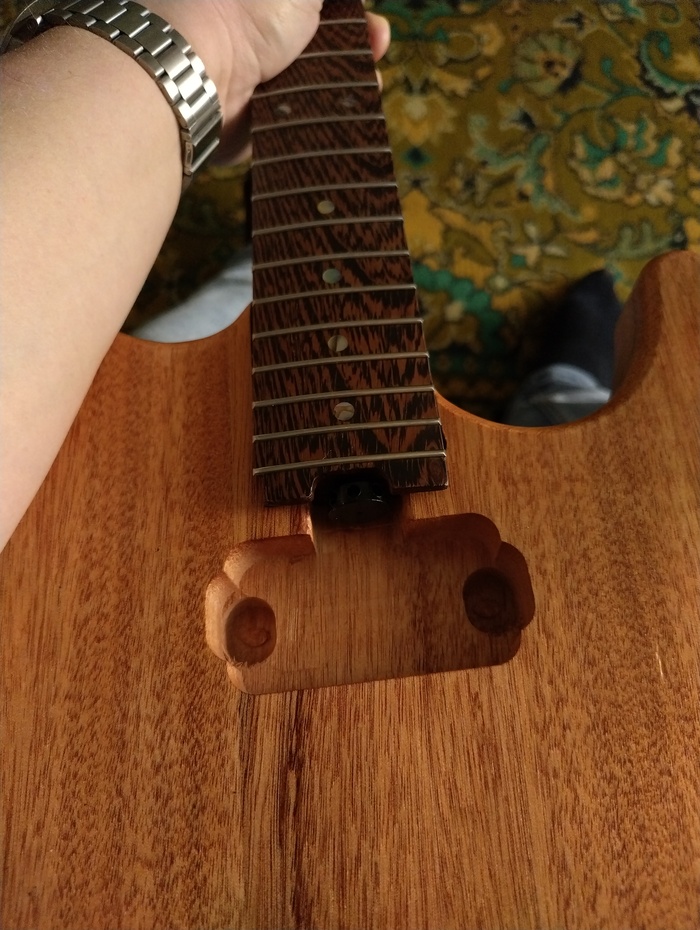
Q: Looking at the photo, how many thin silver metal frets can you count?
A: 14